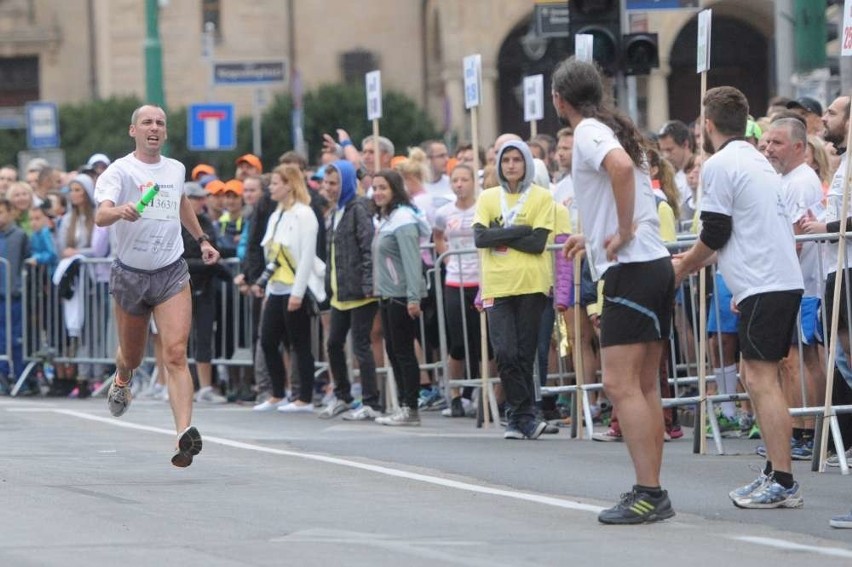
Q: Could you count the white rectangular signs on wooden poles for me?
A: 6